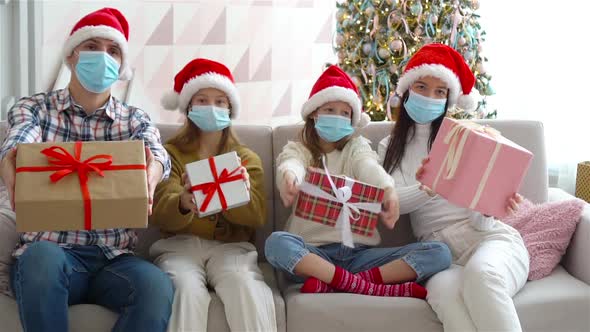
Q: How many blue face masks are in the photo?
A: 4